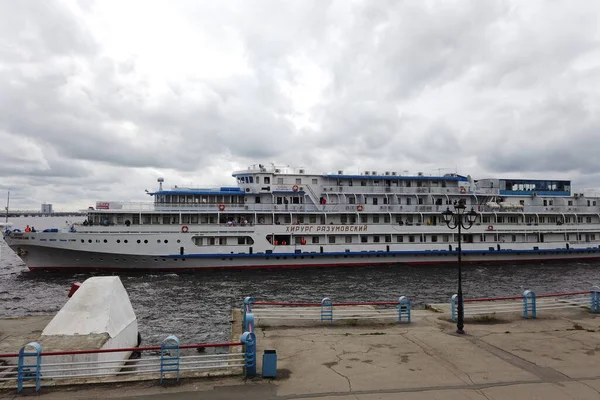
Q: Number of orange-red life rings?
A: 6